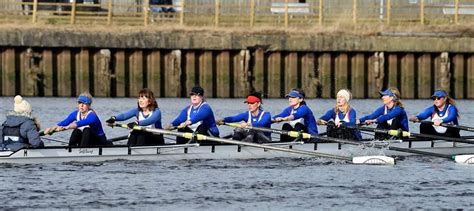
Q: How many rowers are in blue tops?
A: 8